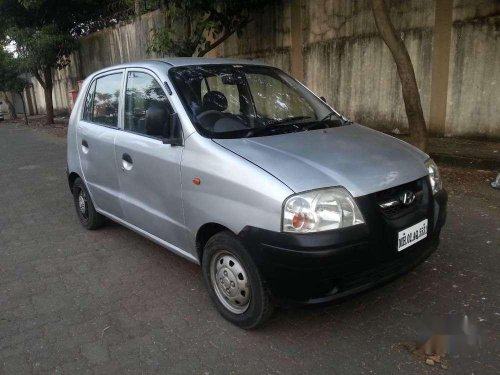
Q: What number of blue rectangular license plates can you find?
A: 0